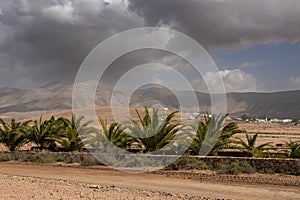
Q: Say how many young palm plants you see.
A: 8